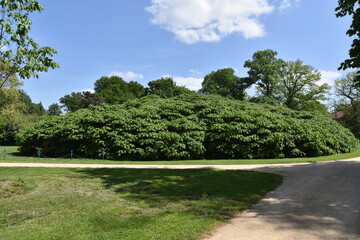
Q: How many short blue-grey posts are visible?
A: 4